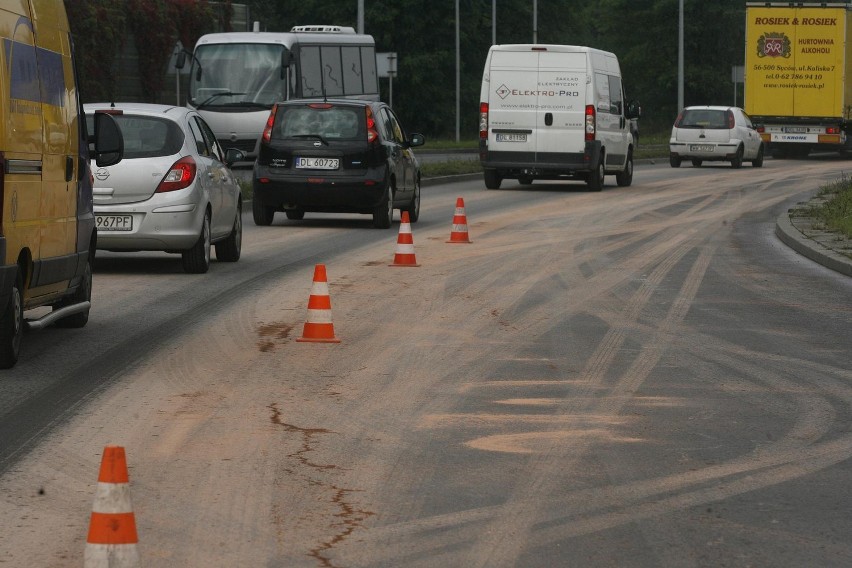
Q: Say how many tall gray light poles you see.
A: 5